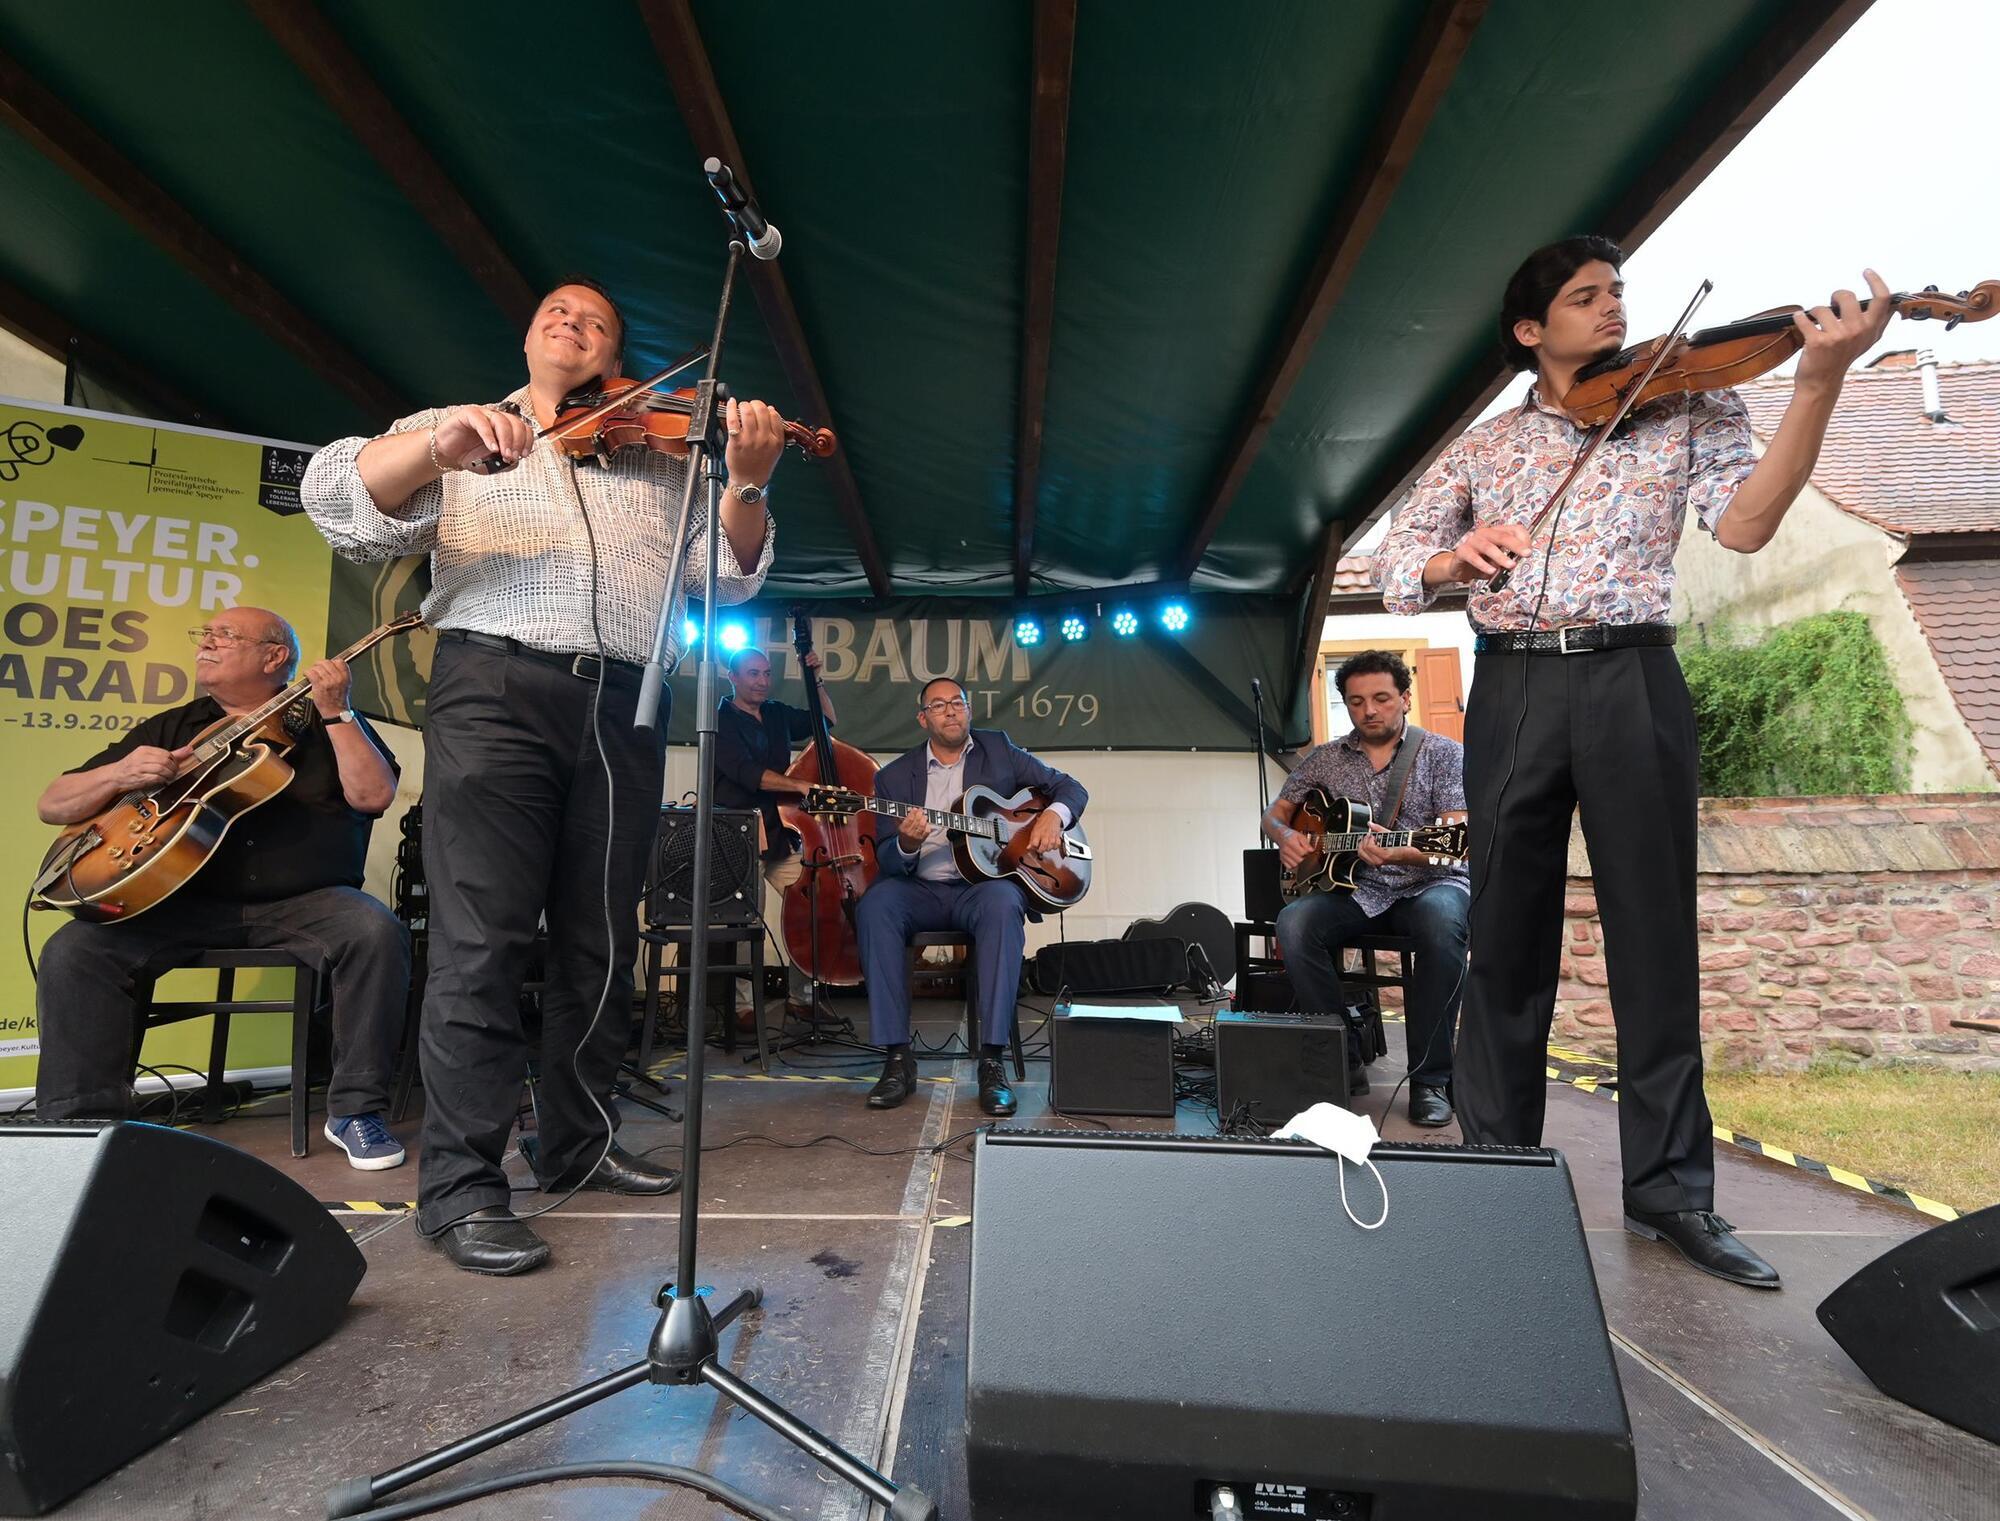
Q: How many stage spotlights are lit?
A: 6